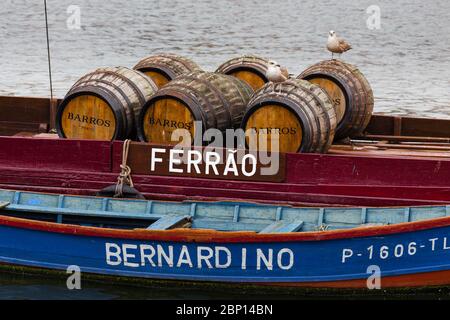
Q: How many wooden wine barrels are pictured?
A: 6